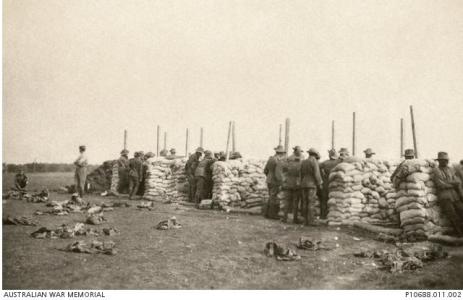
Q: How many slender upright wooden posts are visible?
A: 13